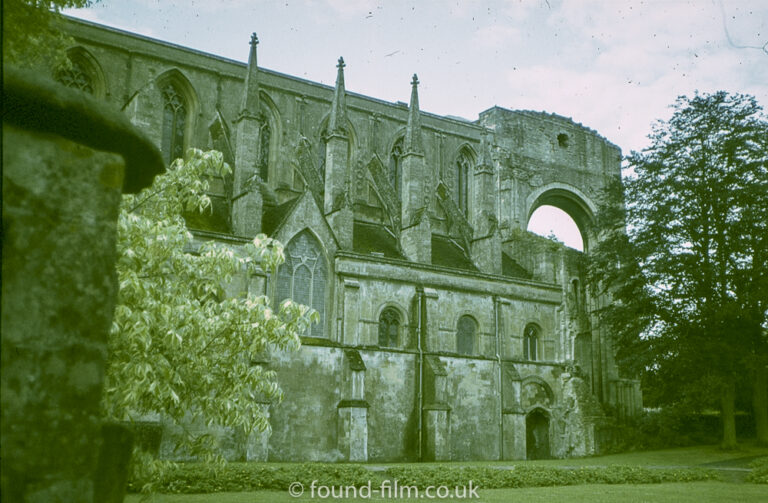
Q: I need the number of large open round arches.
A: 1